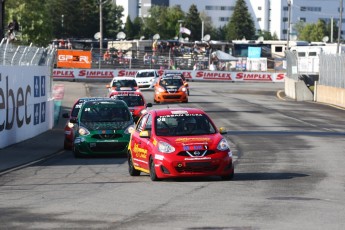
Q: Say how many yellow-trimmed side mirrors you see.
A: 2